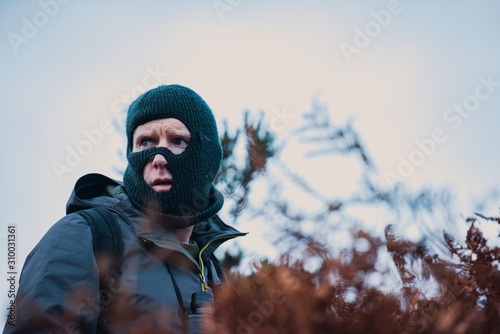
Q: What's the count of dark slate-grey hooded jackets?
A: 1